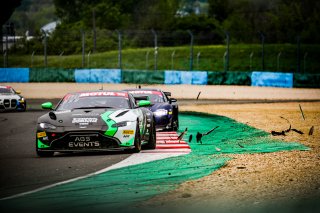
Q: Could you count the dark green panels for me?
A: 4